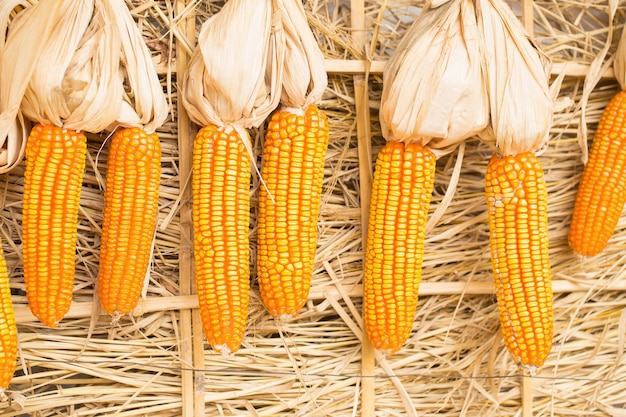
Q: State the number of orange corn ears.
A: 8